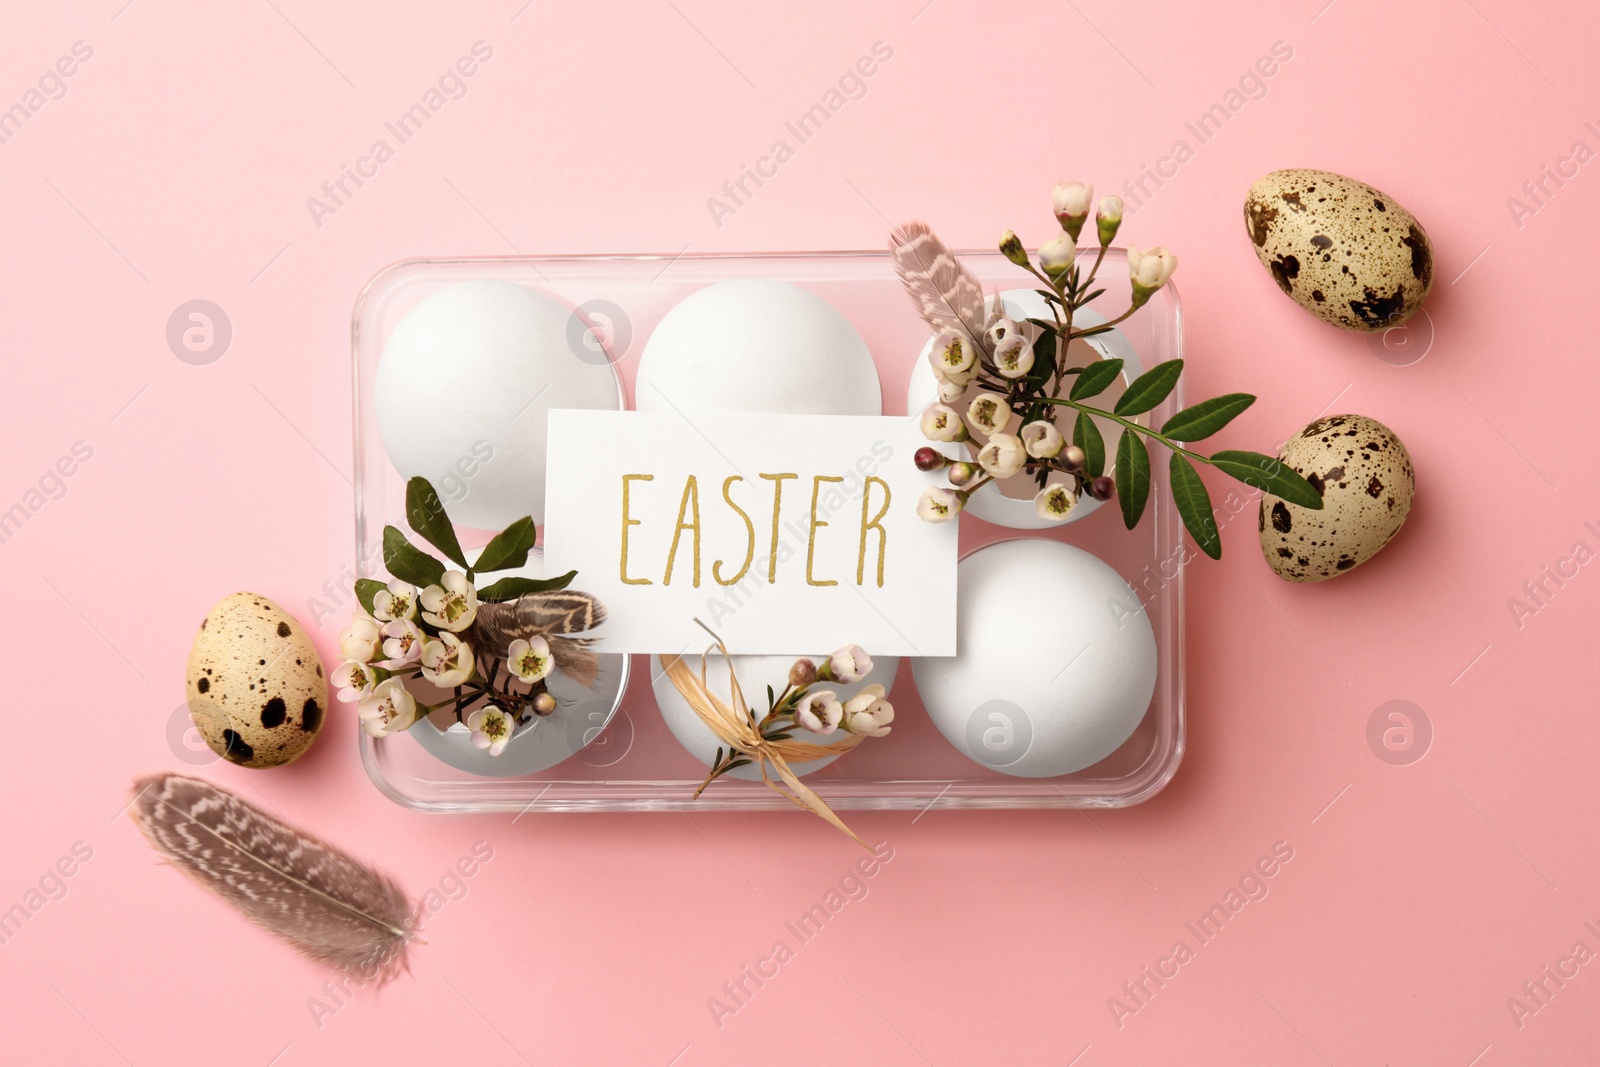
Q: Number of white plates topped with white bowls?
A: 0